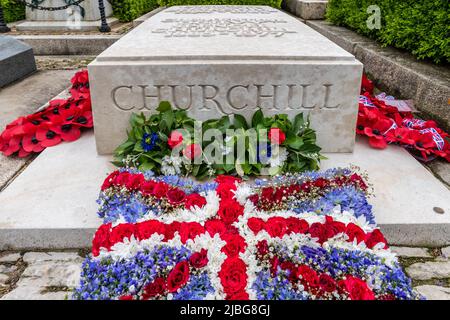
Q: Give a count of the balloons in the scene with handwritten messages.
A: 0